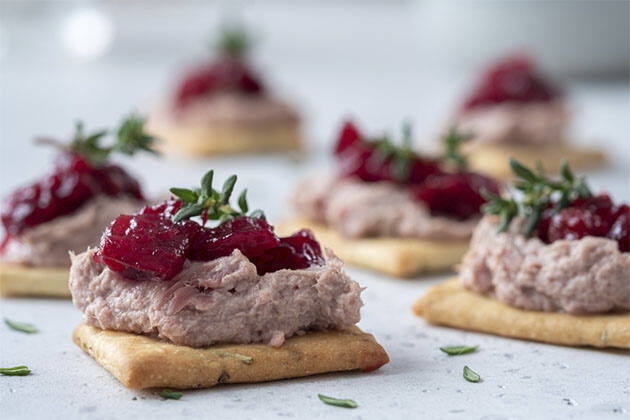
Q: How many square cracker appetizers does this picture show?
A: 6